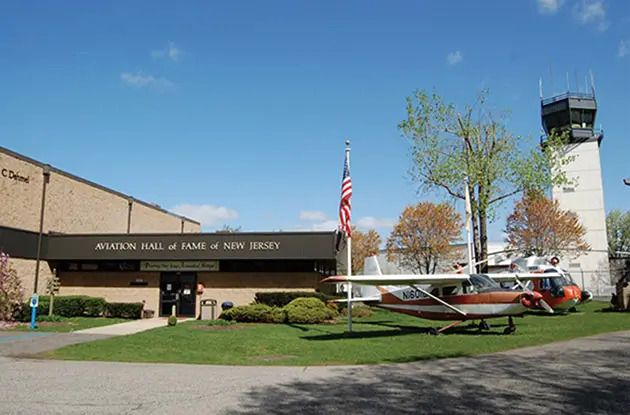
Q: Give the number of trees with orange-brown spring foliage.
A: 3